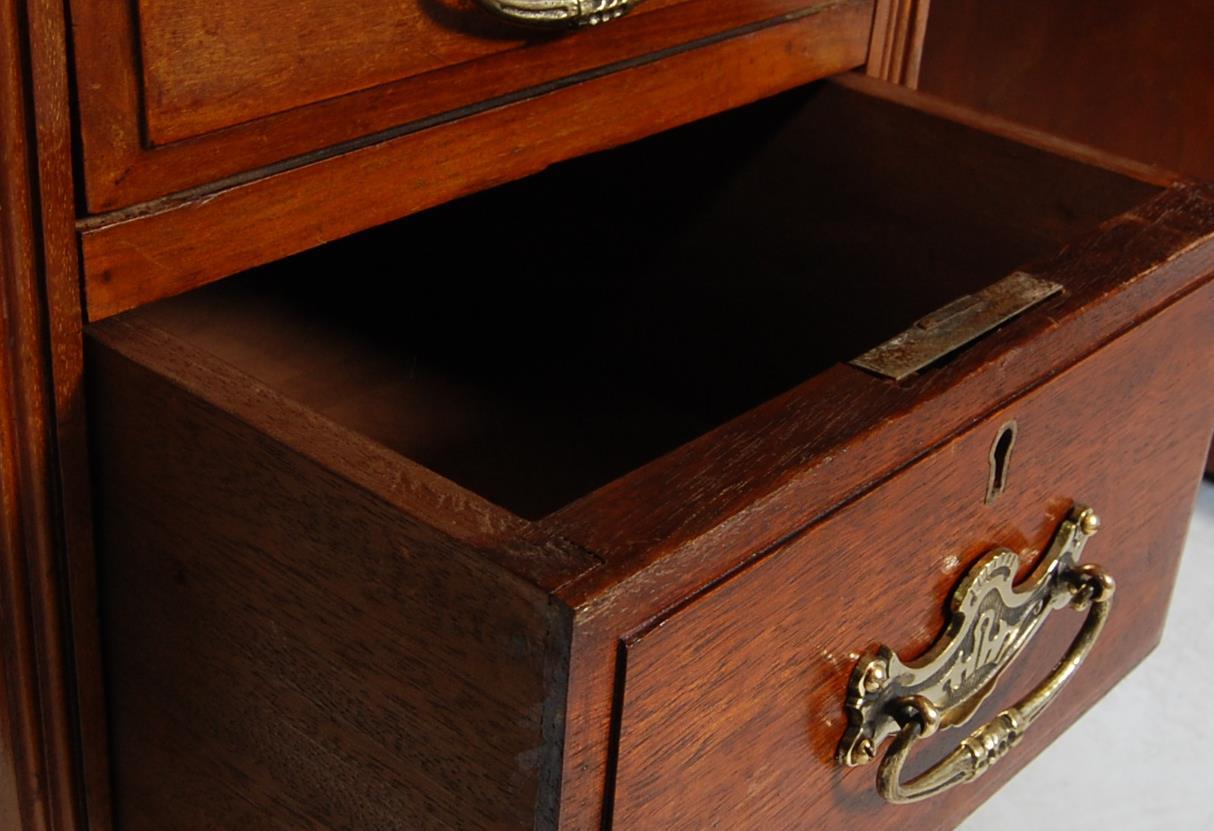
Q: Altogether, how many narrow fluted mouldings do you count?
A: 2